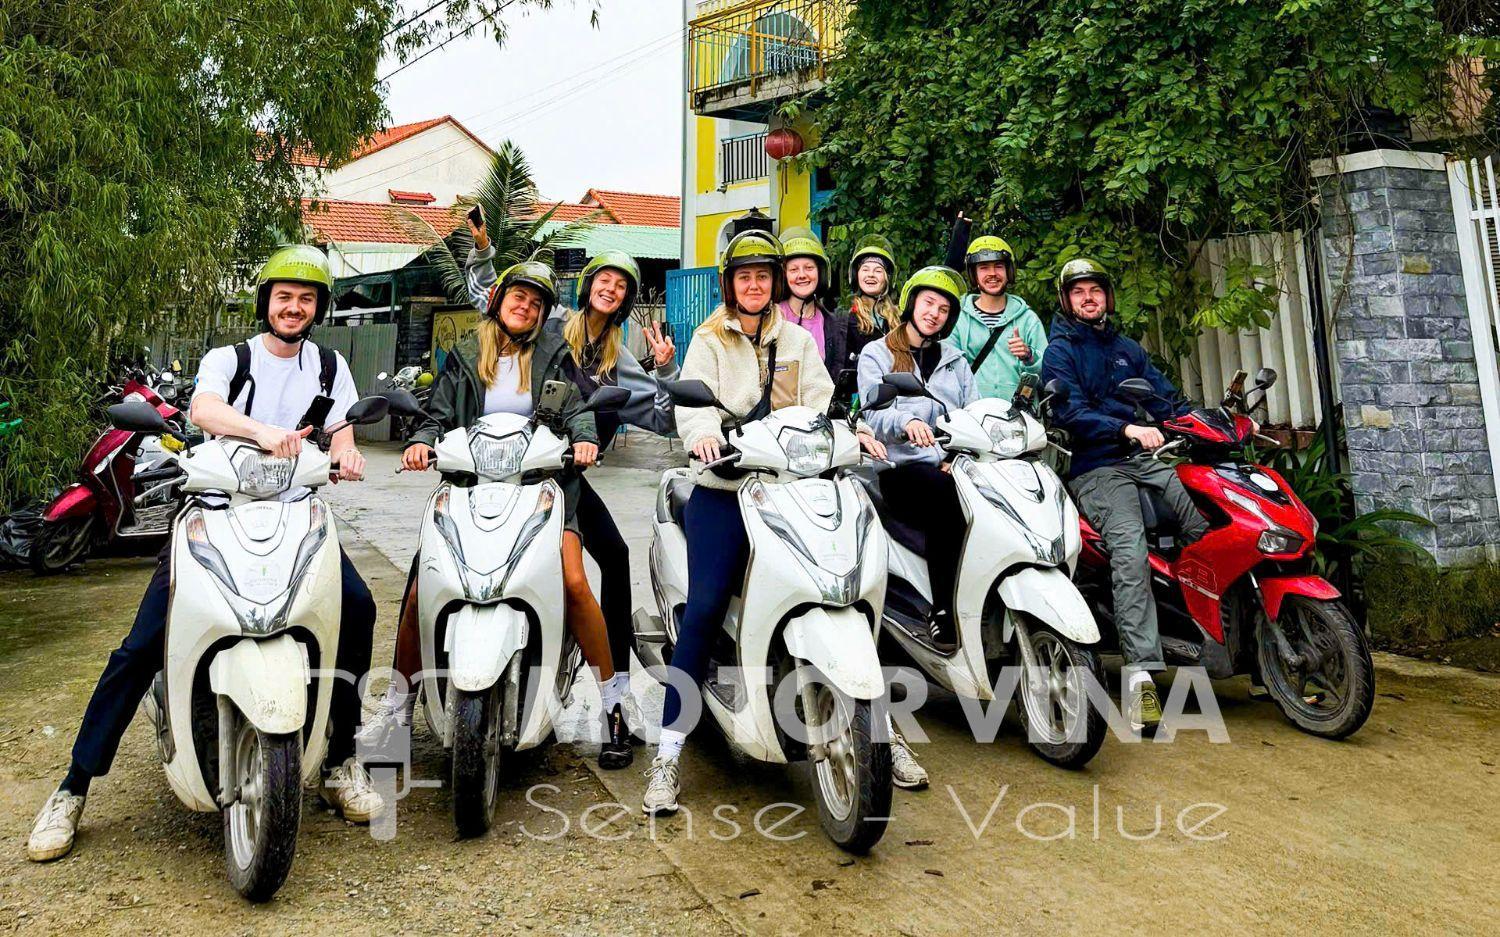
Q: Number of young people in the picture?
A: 9